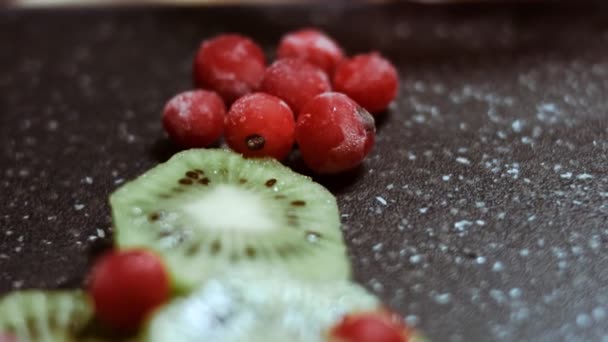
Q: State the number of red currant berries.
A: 9